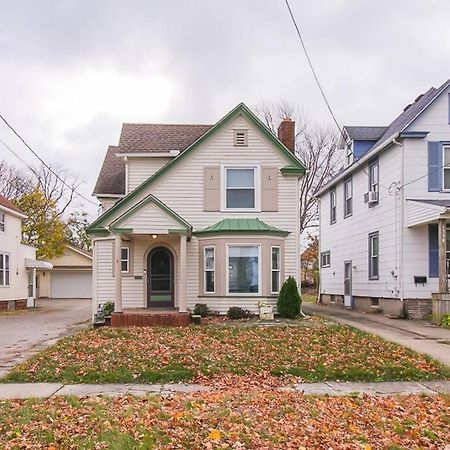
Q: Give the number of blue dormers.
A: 1